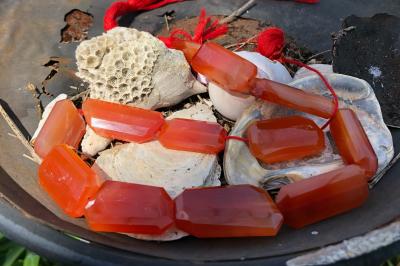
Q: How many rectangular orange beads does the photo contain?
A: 12